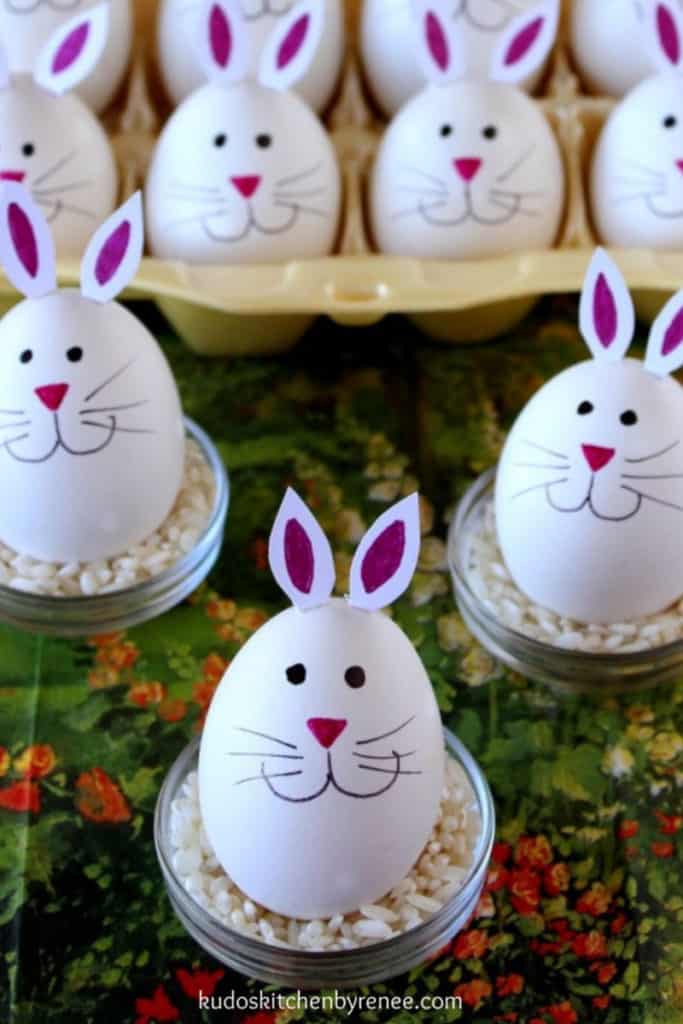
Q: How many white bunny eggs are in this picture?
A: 11